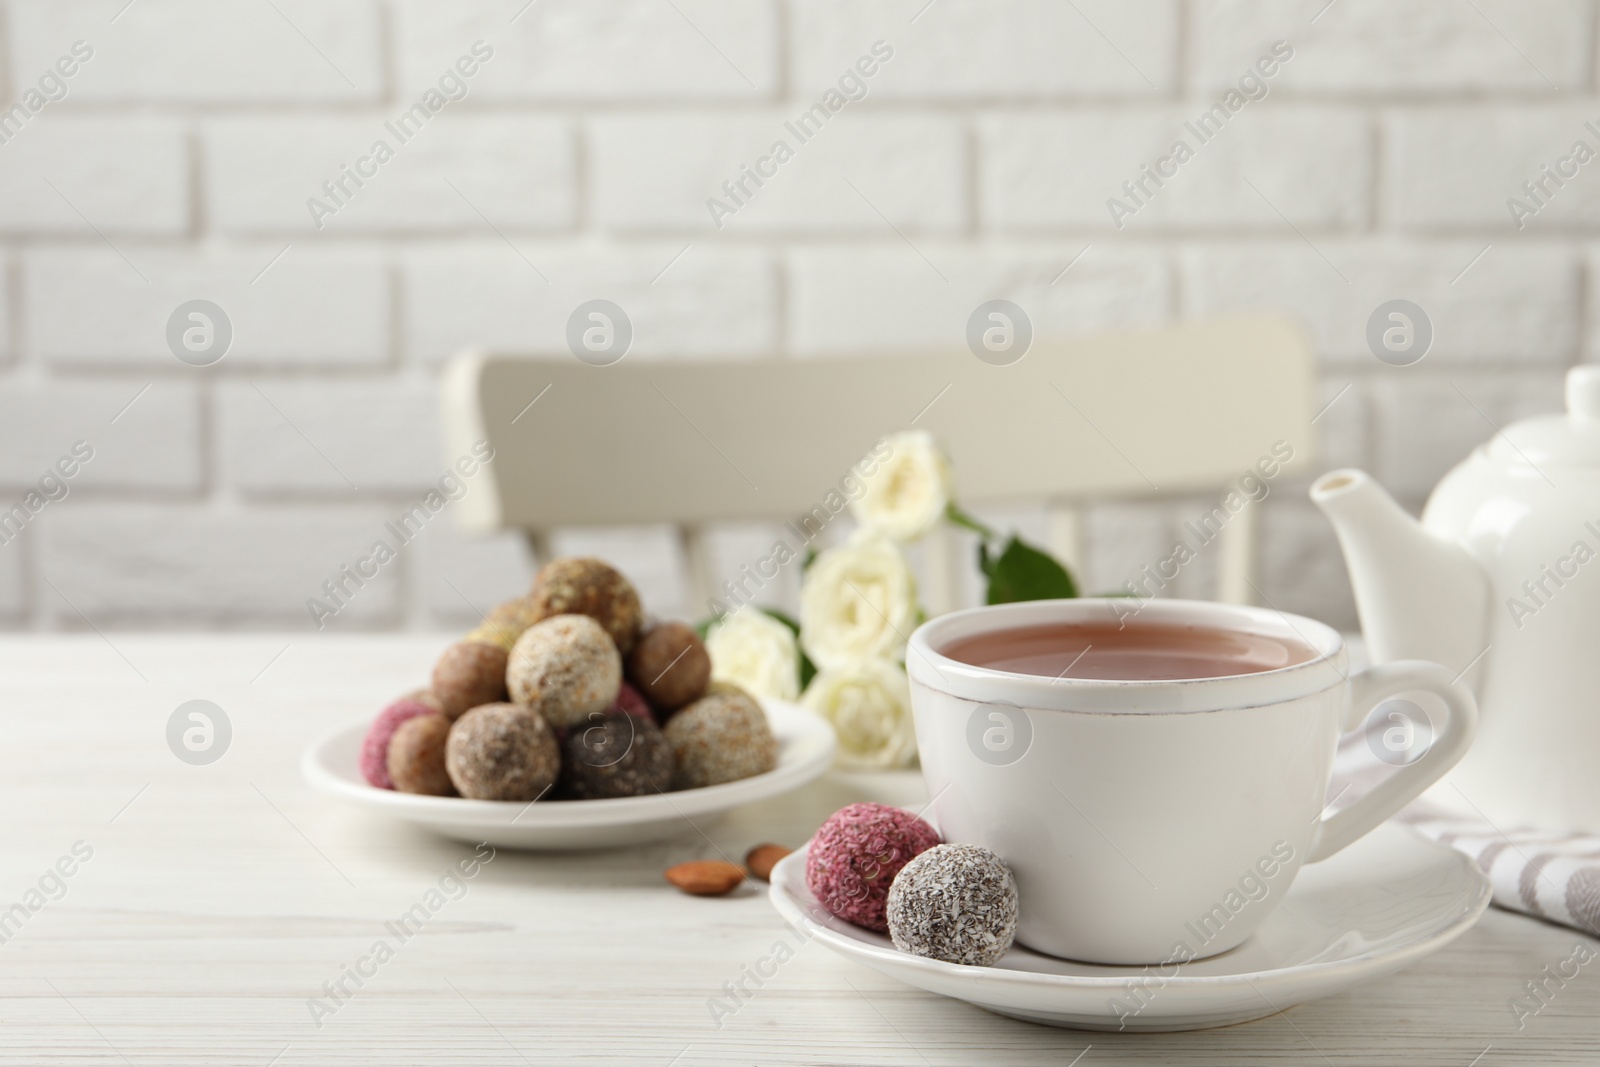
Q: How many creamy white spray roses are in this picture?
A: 4